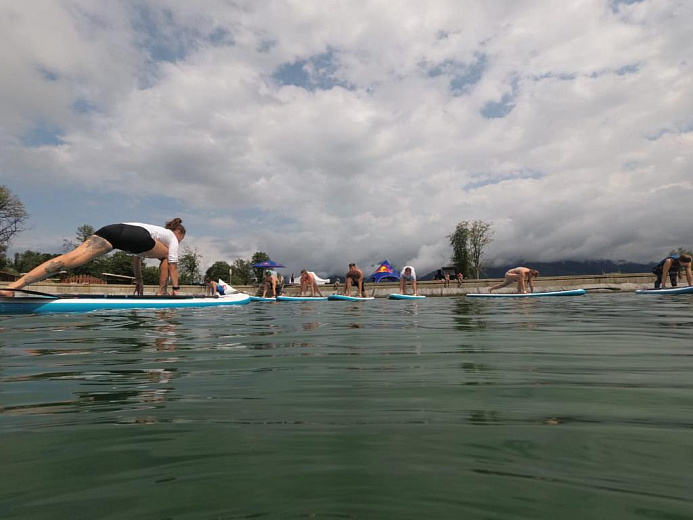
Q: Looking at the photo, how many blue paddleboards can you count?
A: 7